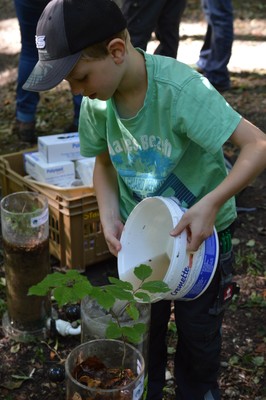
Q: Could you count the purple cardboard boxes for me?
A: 0